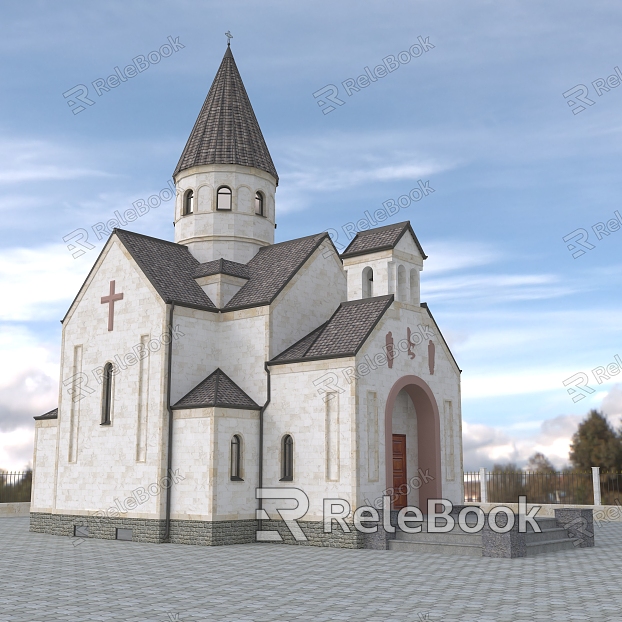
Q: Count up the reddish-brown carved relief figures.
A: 3